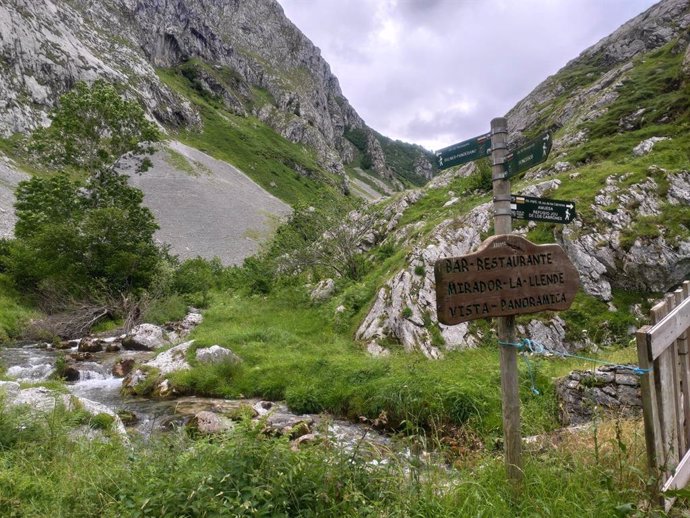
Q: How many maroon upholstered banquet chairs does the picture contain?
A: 0